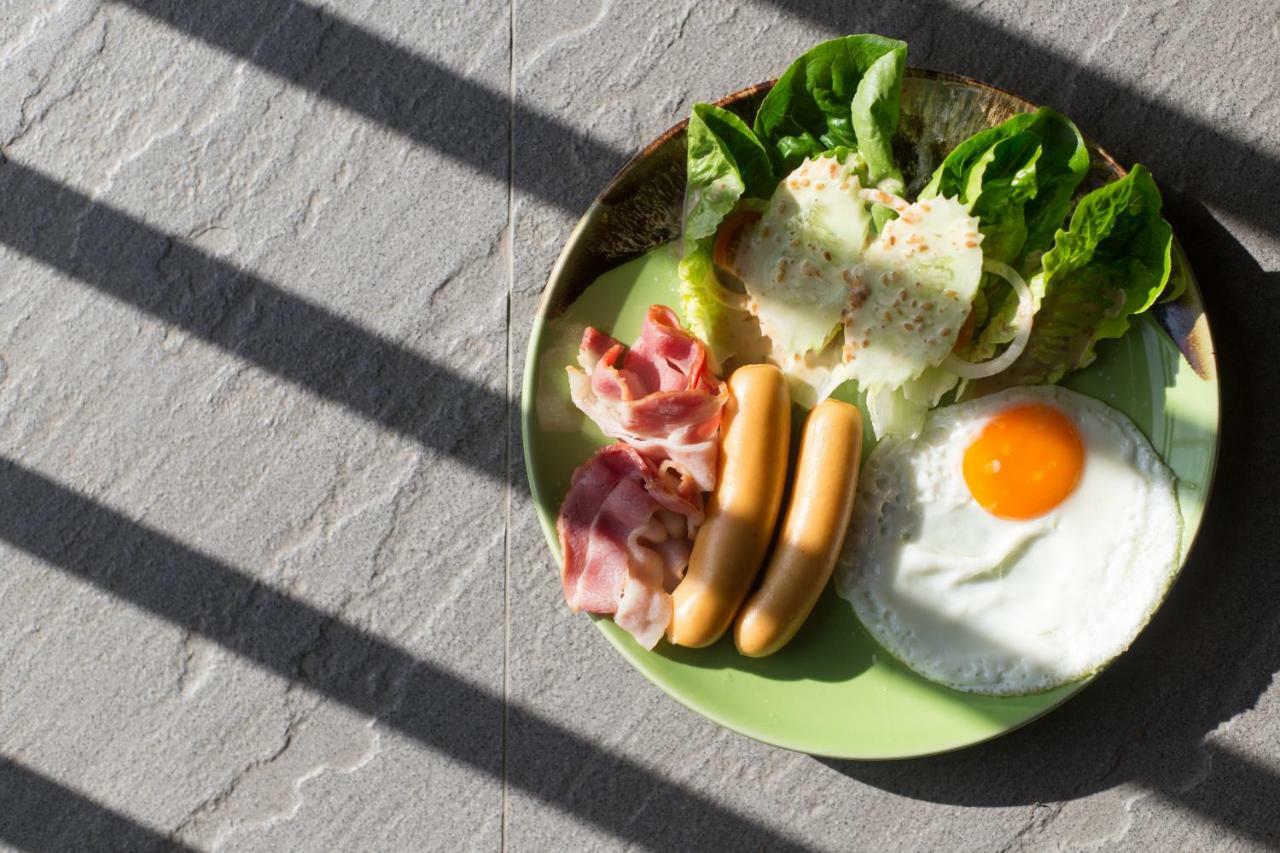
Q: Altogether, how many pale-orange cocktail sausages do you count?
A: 2